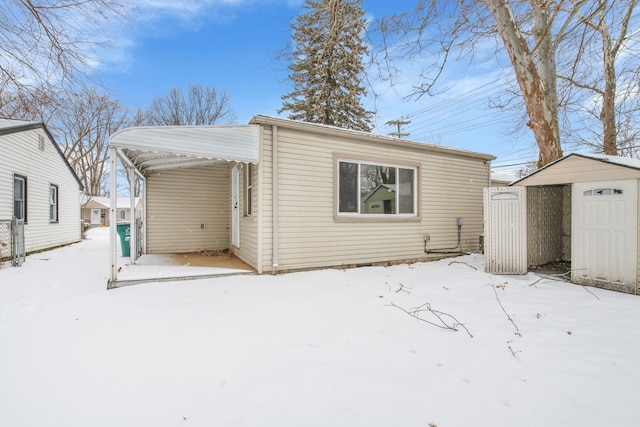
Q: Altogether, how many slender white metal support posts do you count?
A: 3